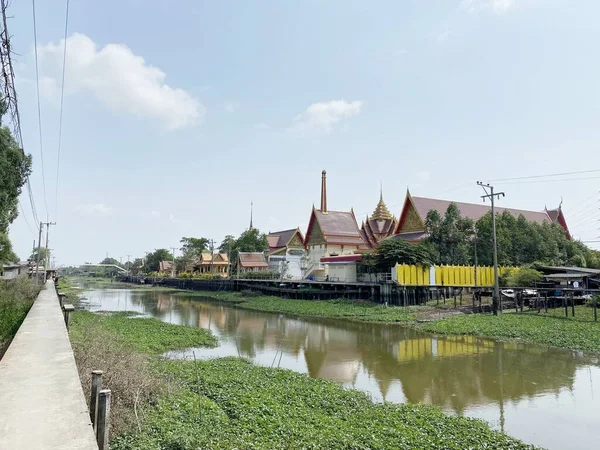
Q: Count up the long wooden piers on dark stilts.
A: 1